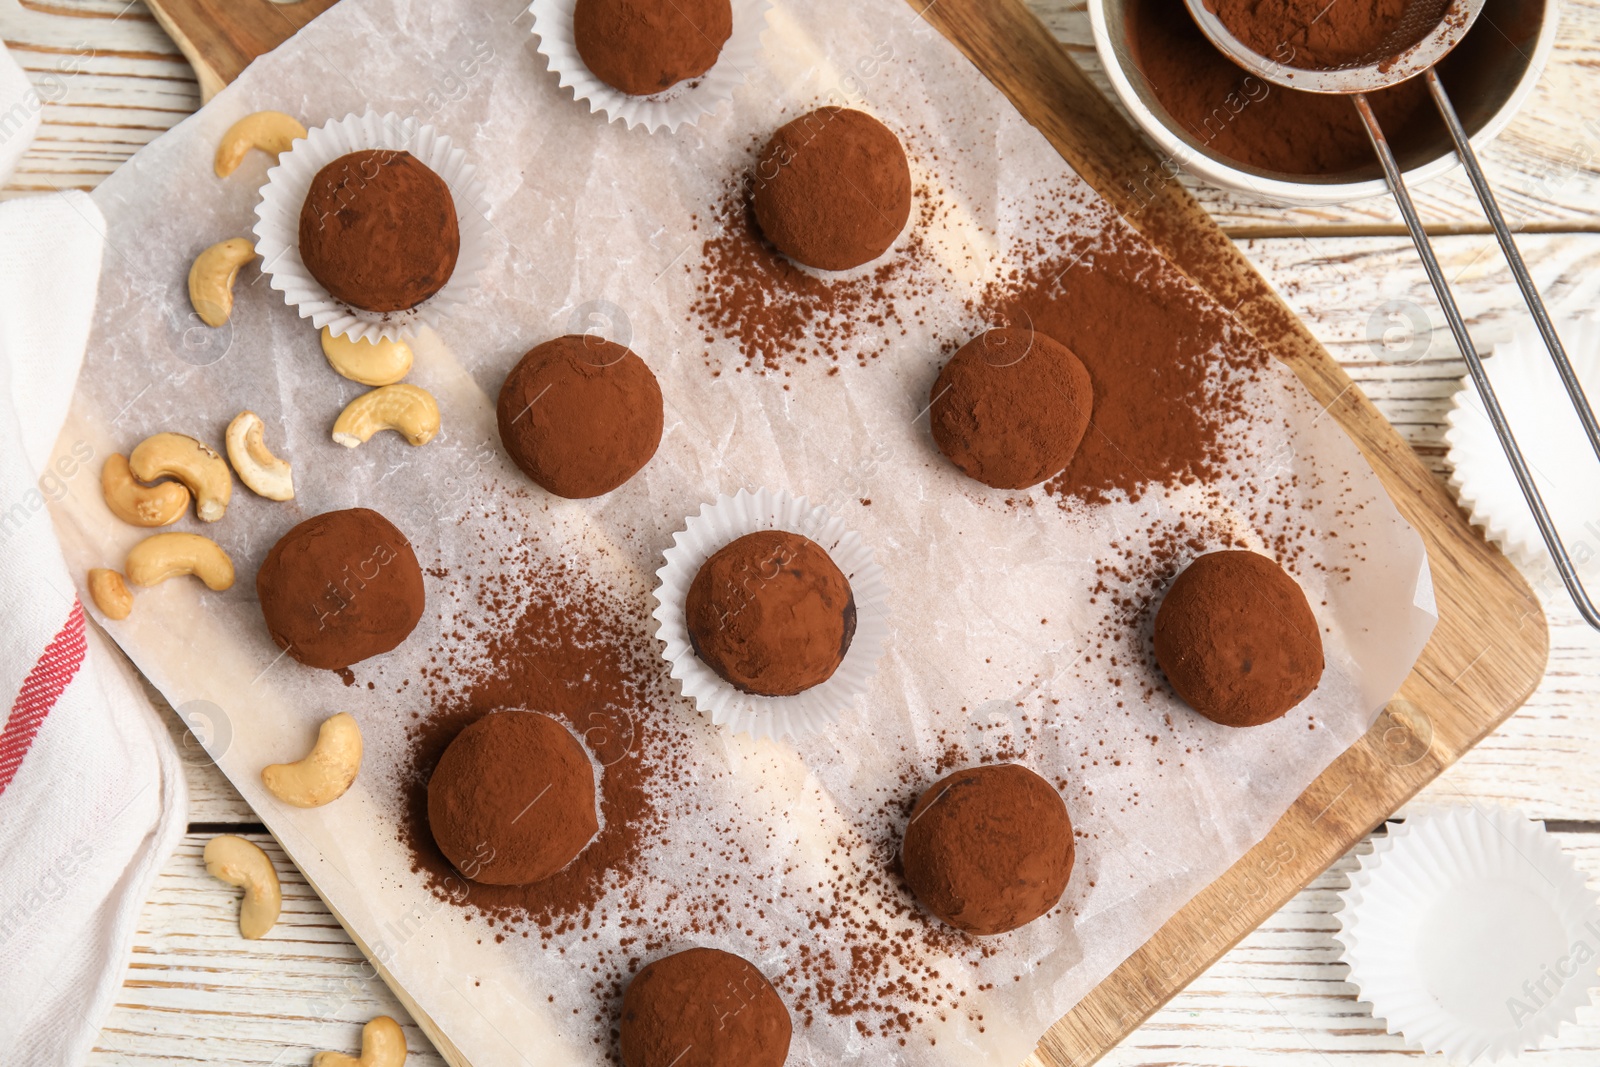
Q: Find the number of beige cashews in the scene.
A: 12